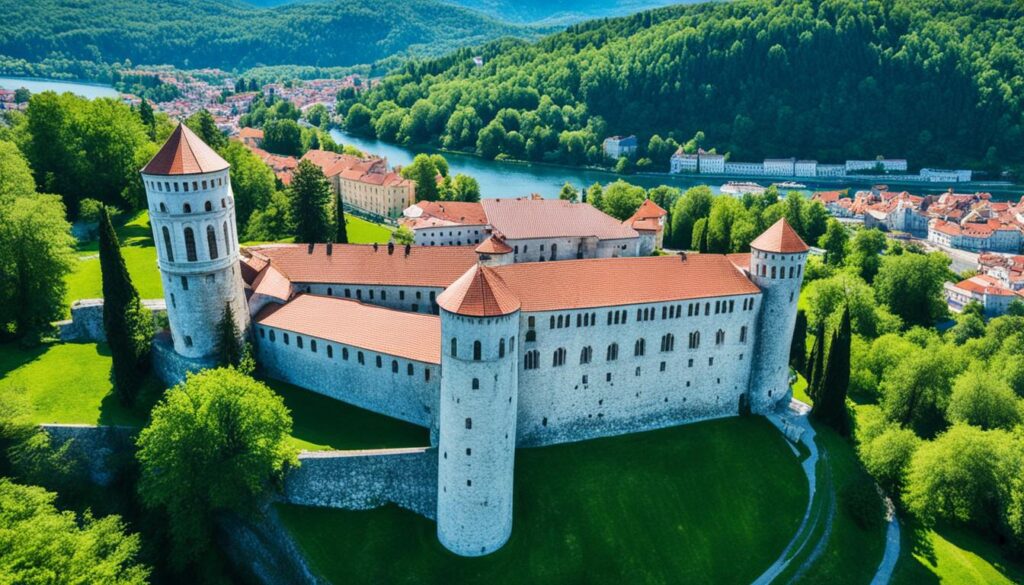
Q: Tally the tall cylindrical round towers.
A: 3